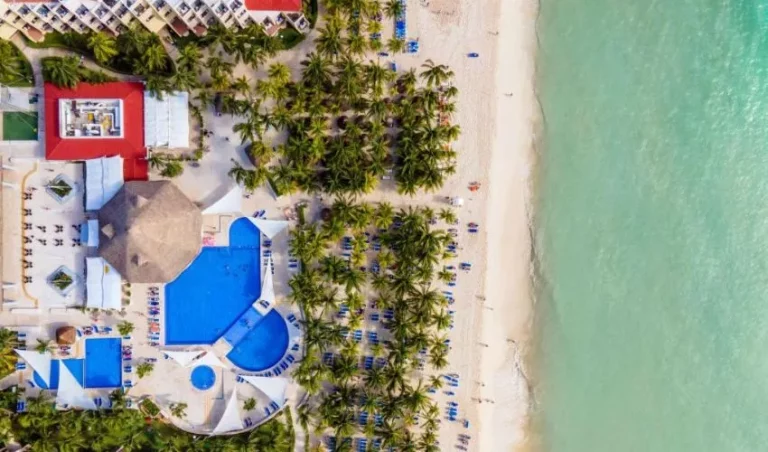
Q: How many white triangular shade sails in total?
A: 9